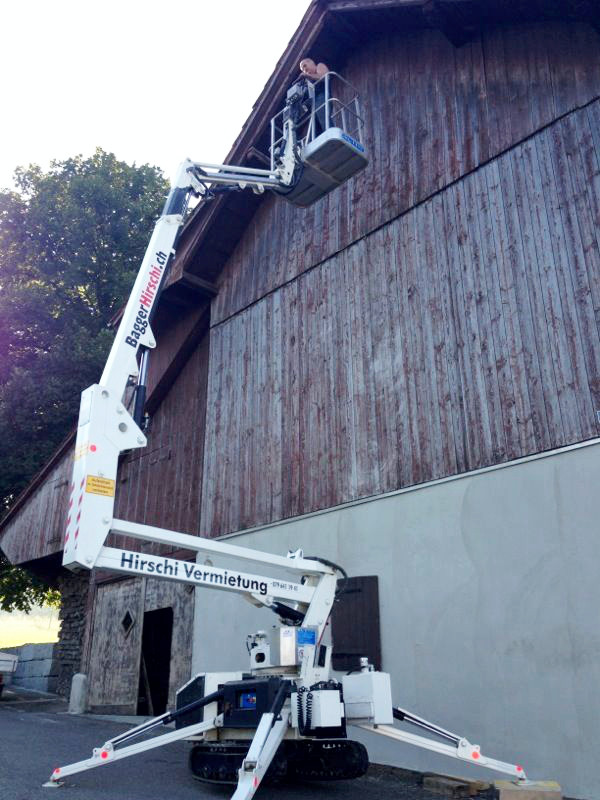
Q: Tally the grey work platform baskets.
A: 1